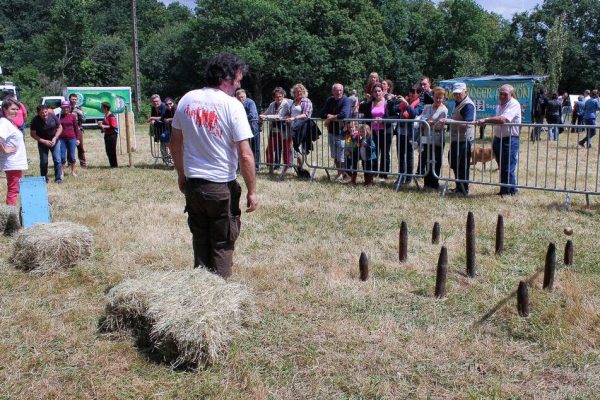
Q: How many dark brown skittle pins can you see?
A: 9